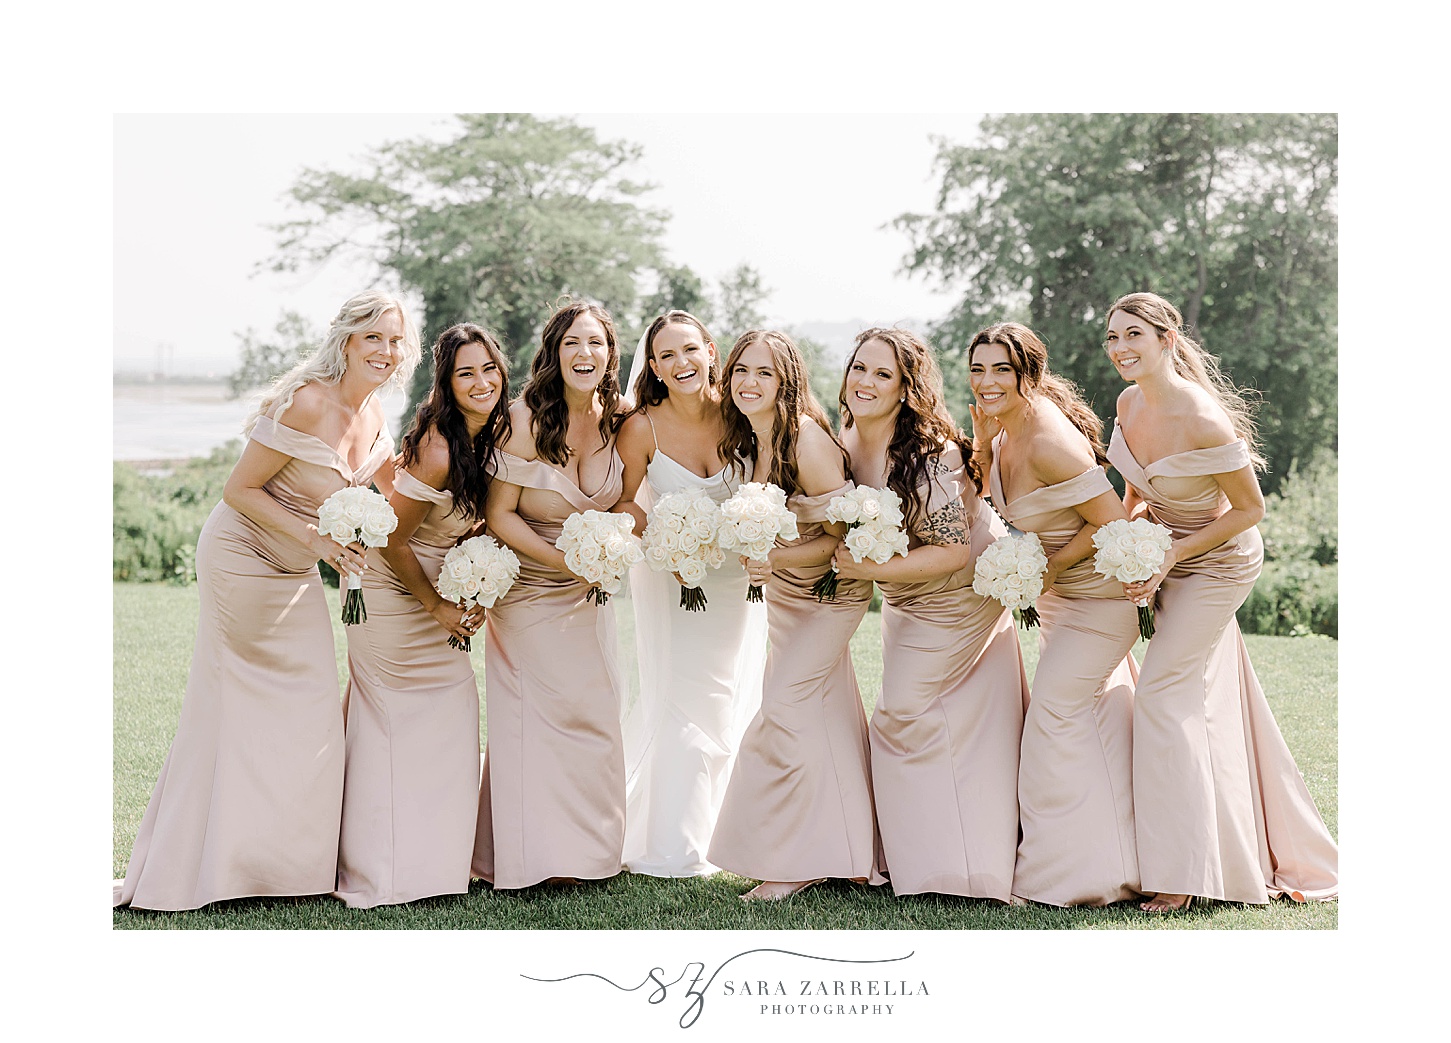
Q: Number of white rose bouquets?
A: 8